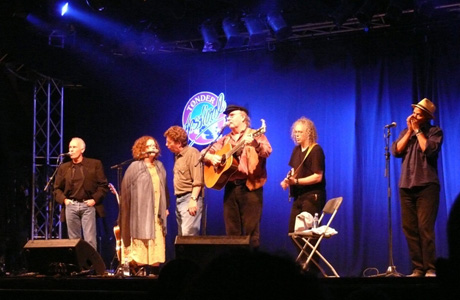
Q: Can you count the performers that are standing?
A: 6